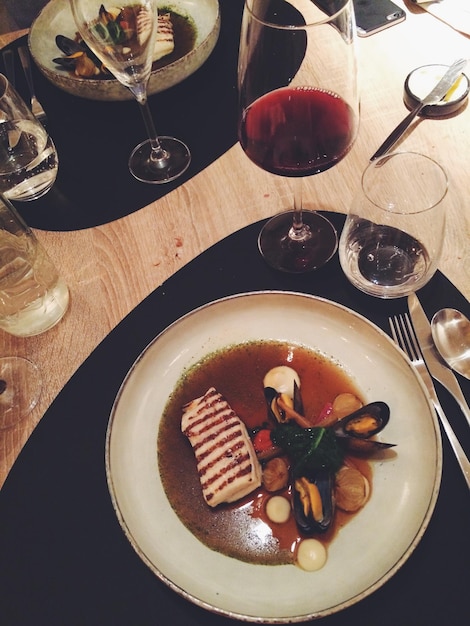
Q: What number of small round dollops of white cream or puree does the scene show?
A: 3